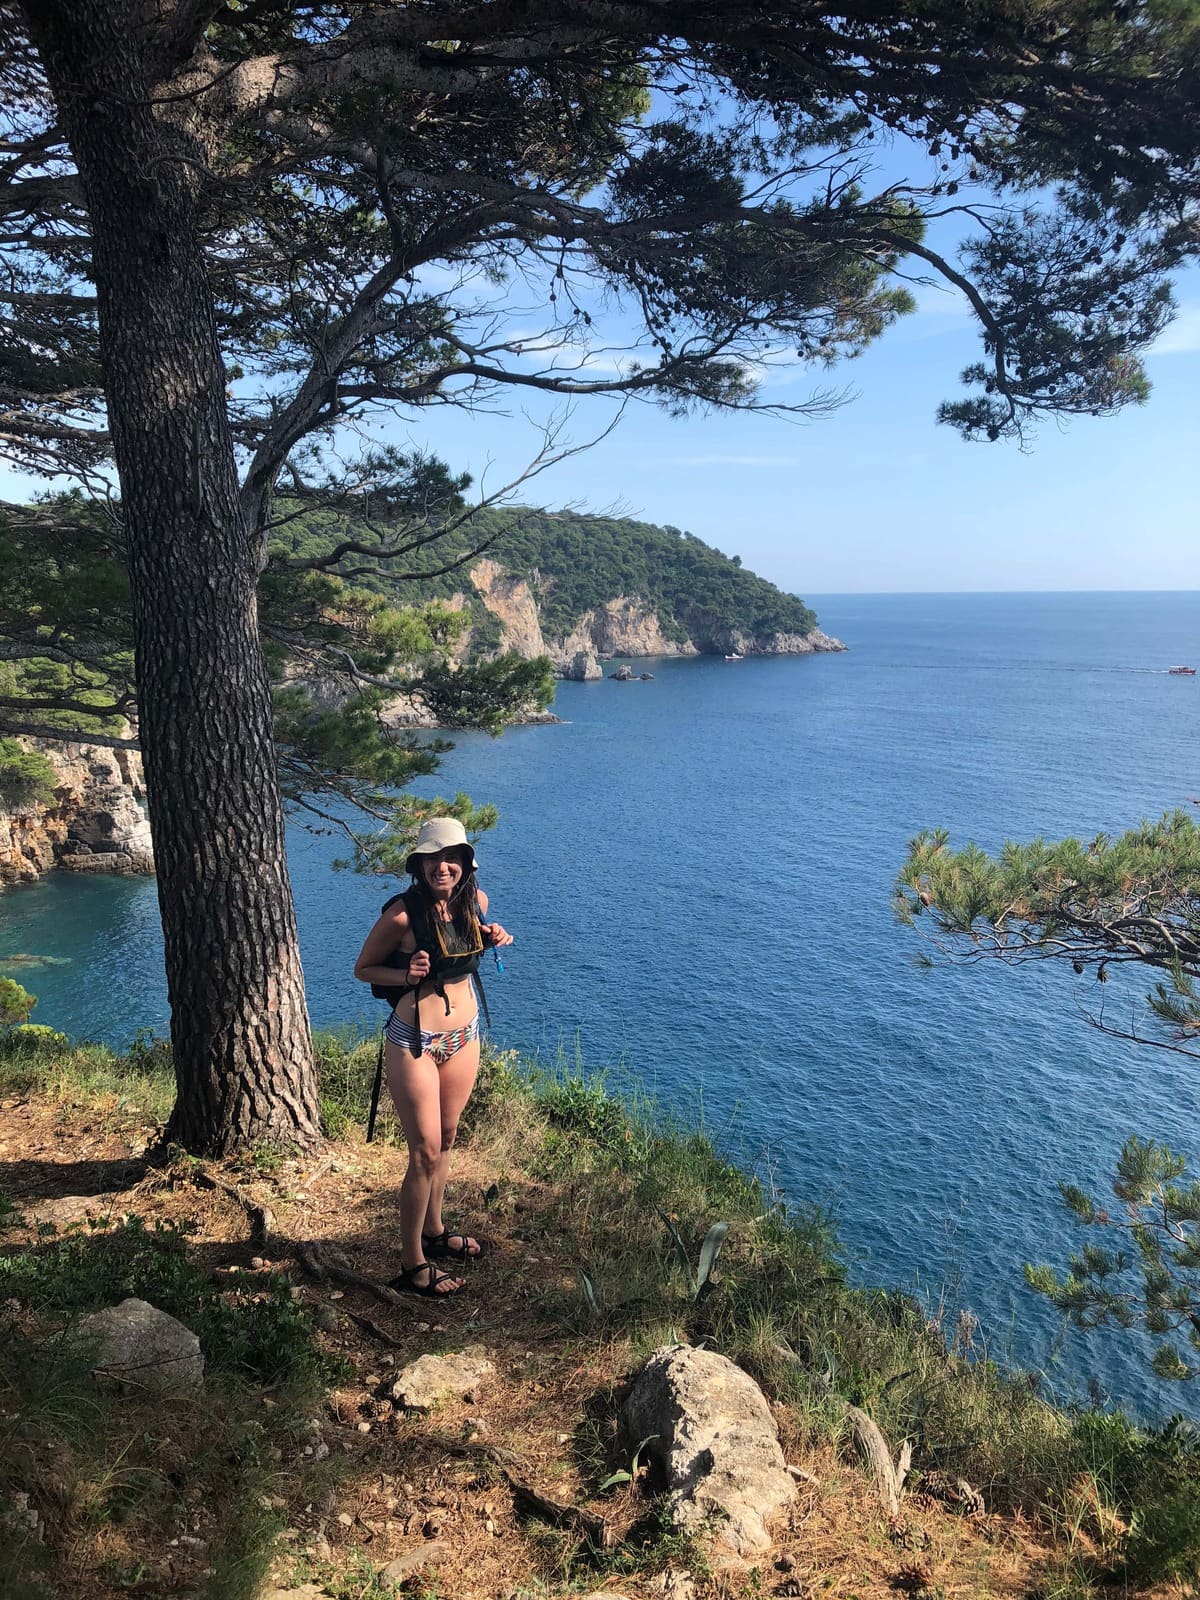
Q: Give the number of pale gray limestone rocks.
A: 3